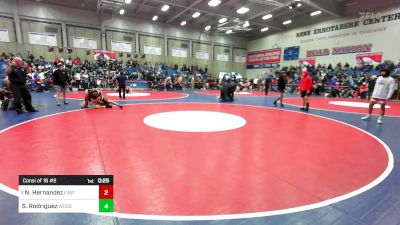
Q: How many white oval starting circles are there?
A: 4